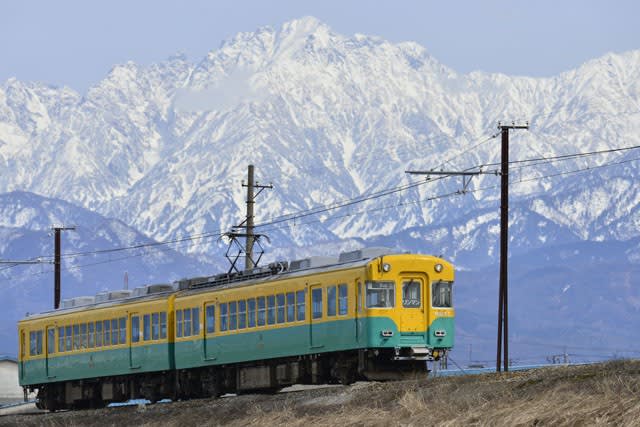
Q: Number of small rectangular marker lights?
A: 2